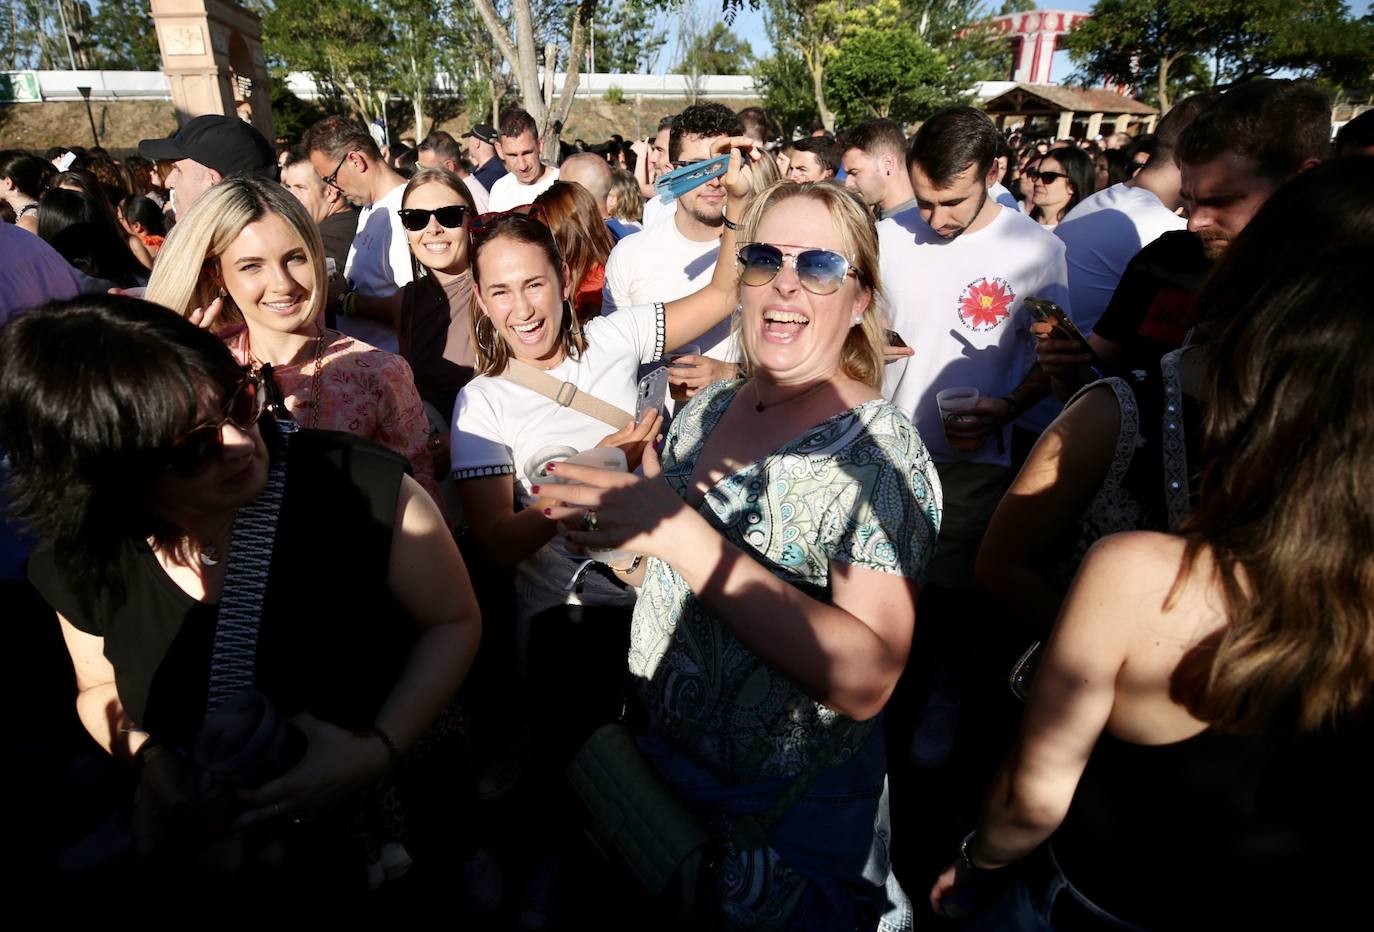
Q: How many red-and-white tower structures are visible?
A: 1